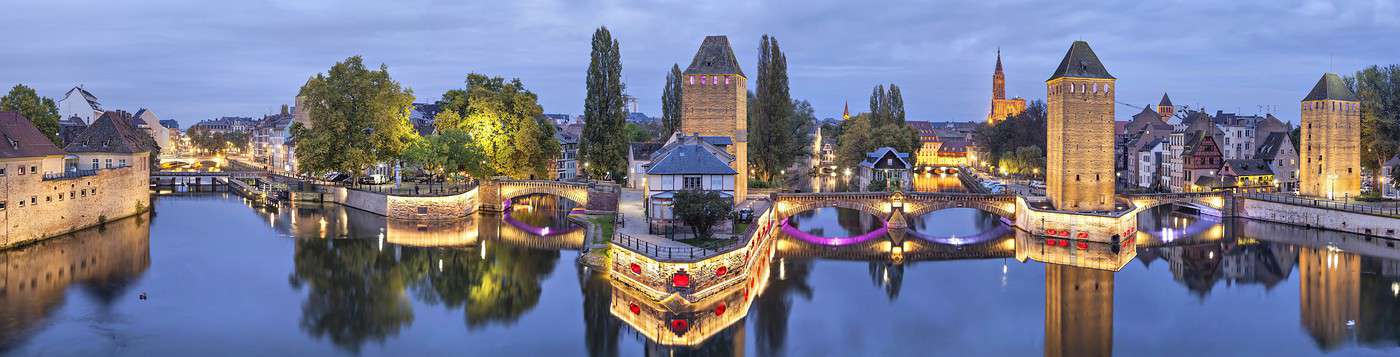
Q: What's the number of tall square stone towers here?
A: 3